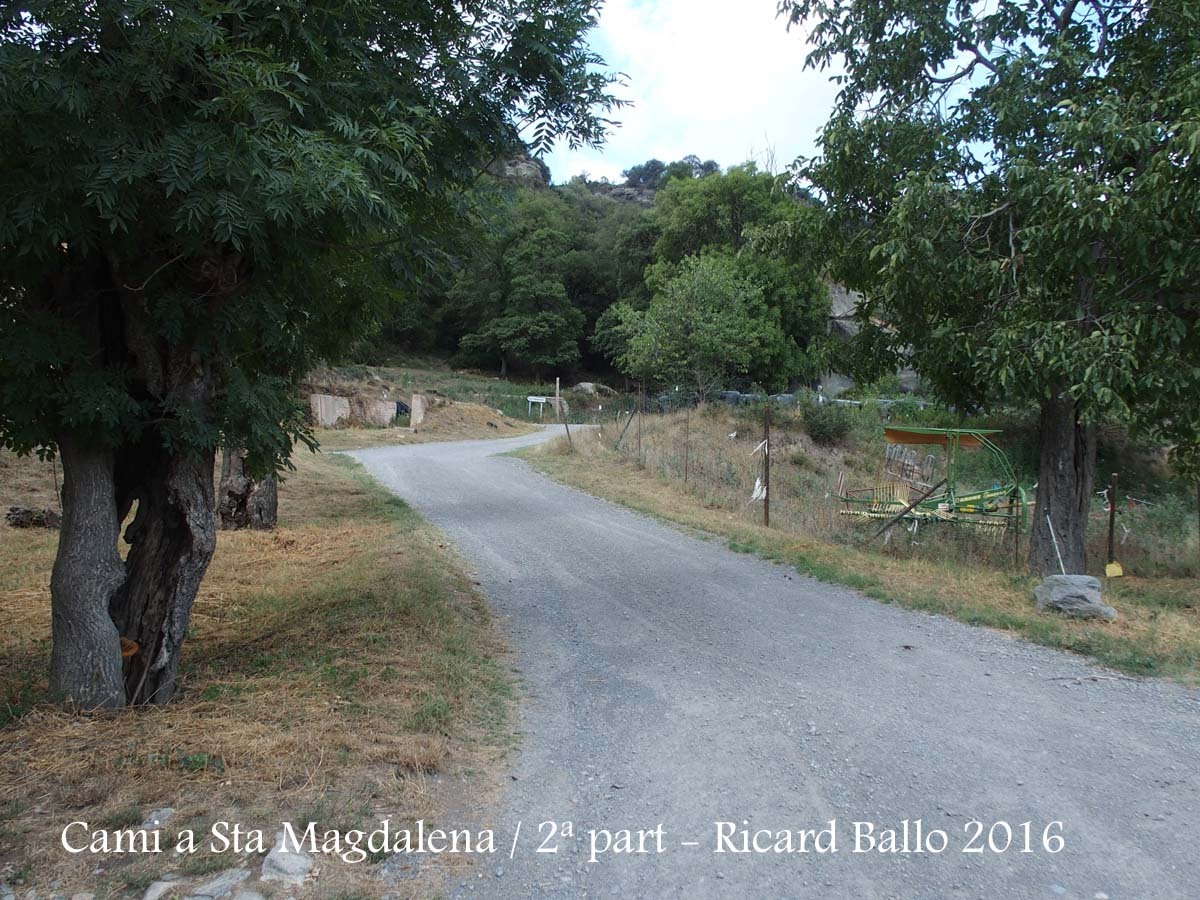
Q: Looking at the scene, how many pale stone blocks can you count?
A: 3